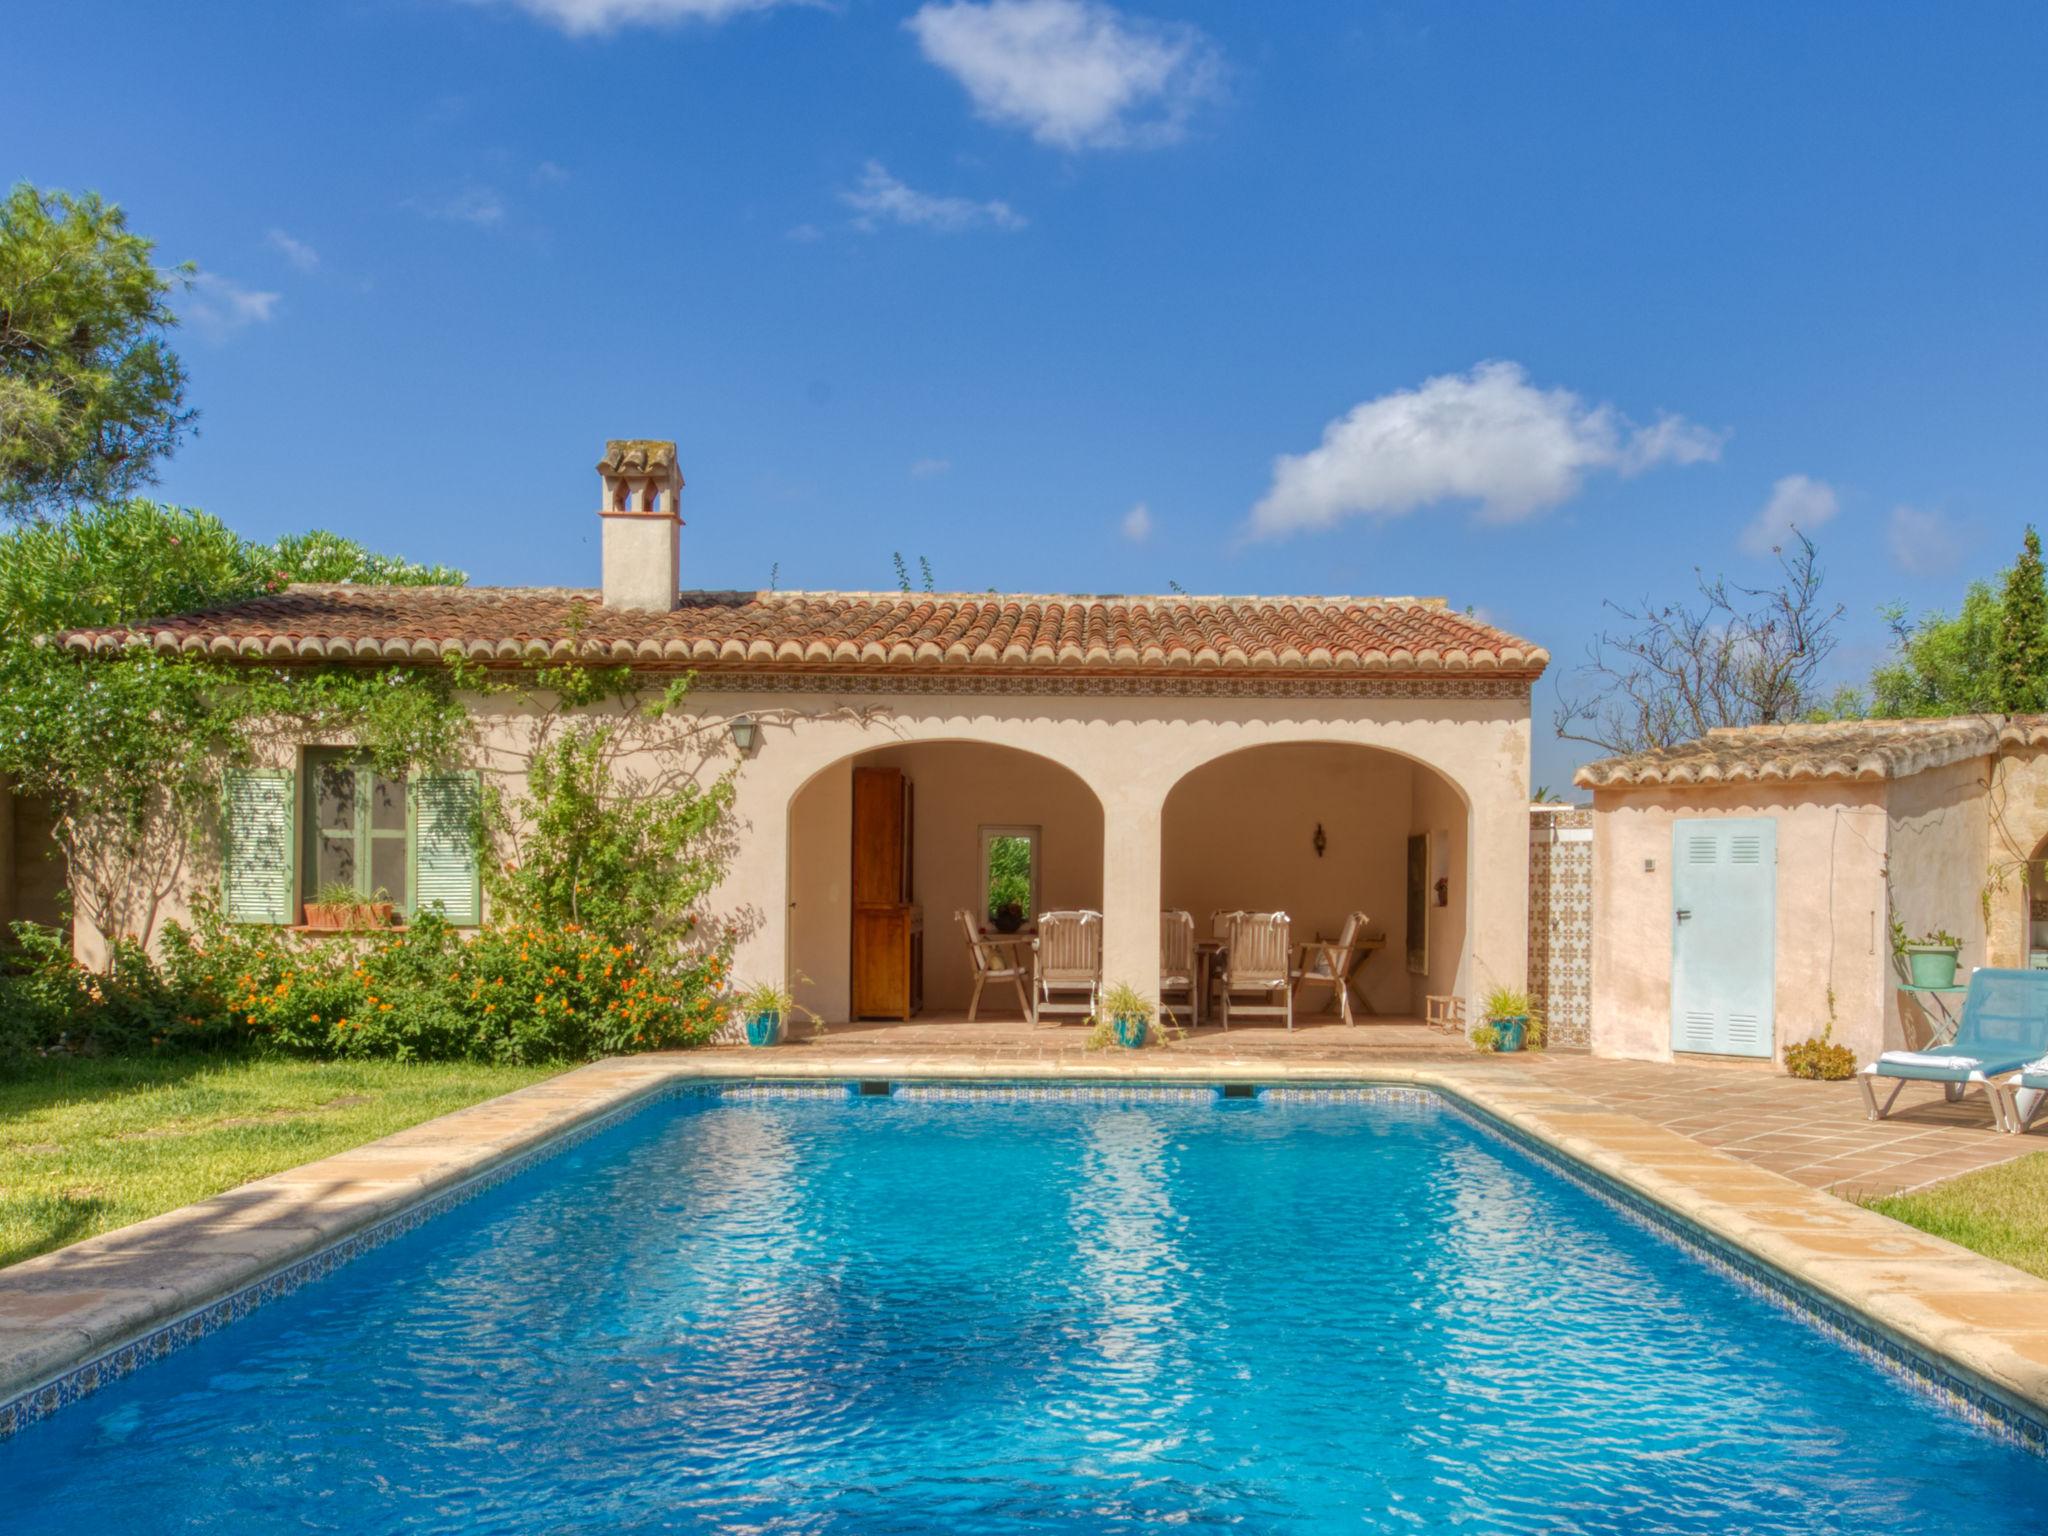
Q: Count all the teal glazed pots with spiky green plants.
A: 3